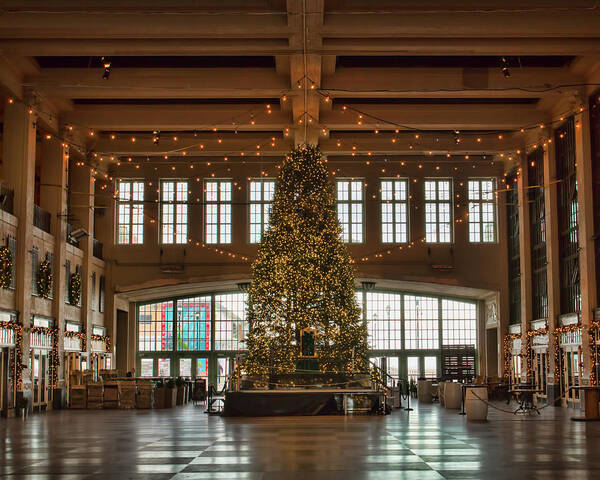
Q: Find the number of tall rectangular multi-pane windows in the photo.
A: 8